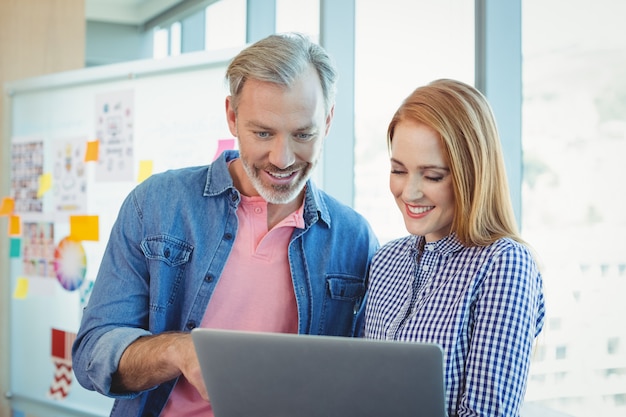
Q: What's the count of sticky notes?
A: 9